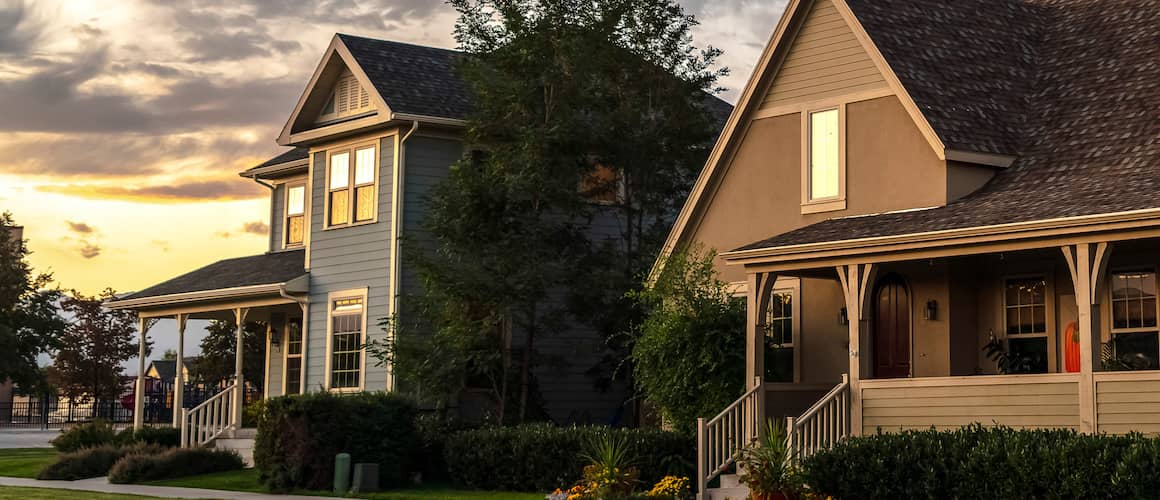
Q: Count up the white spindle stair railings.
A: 3